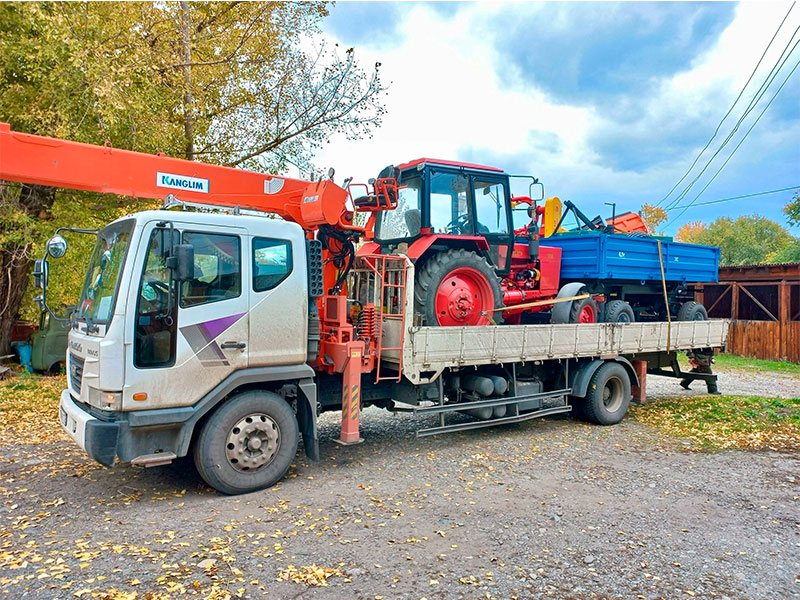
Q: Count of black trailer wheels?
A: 2